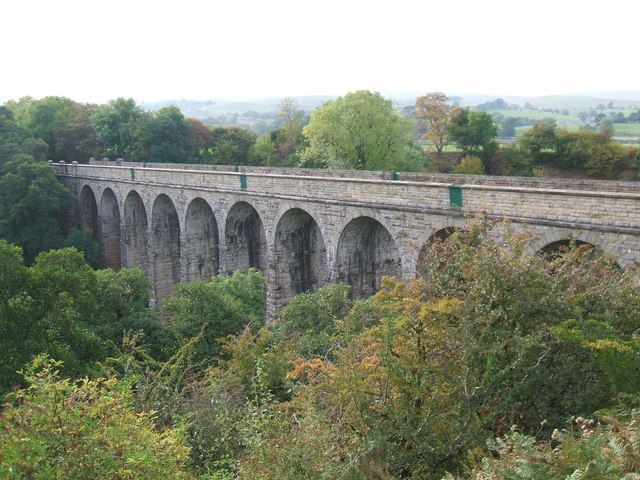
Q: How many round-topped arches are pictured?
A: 10